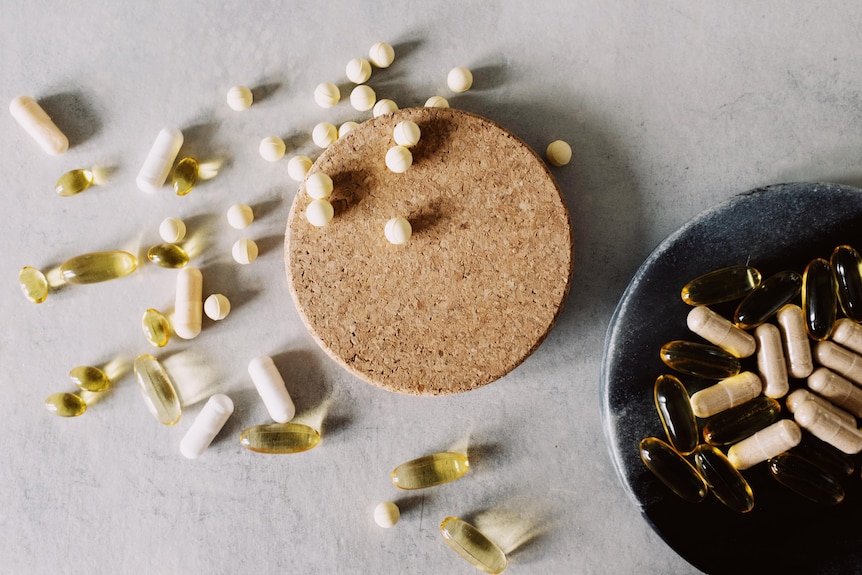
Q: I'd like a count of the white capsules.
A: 5